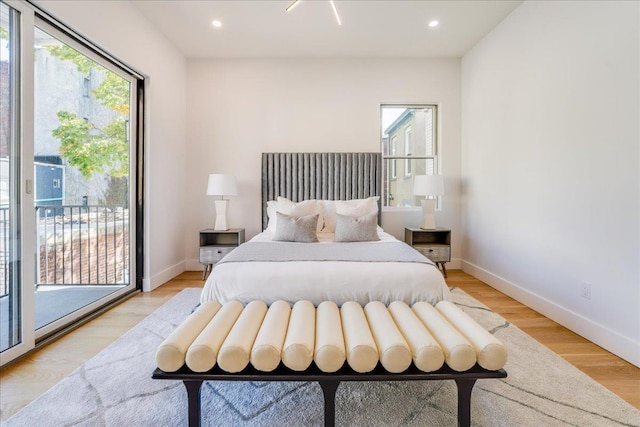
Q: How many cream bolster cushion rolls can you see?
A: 11